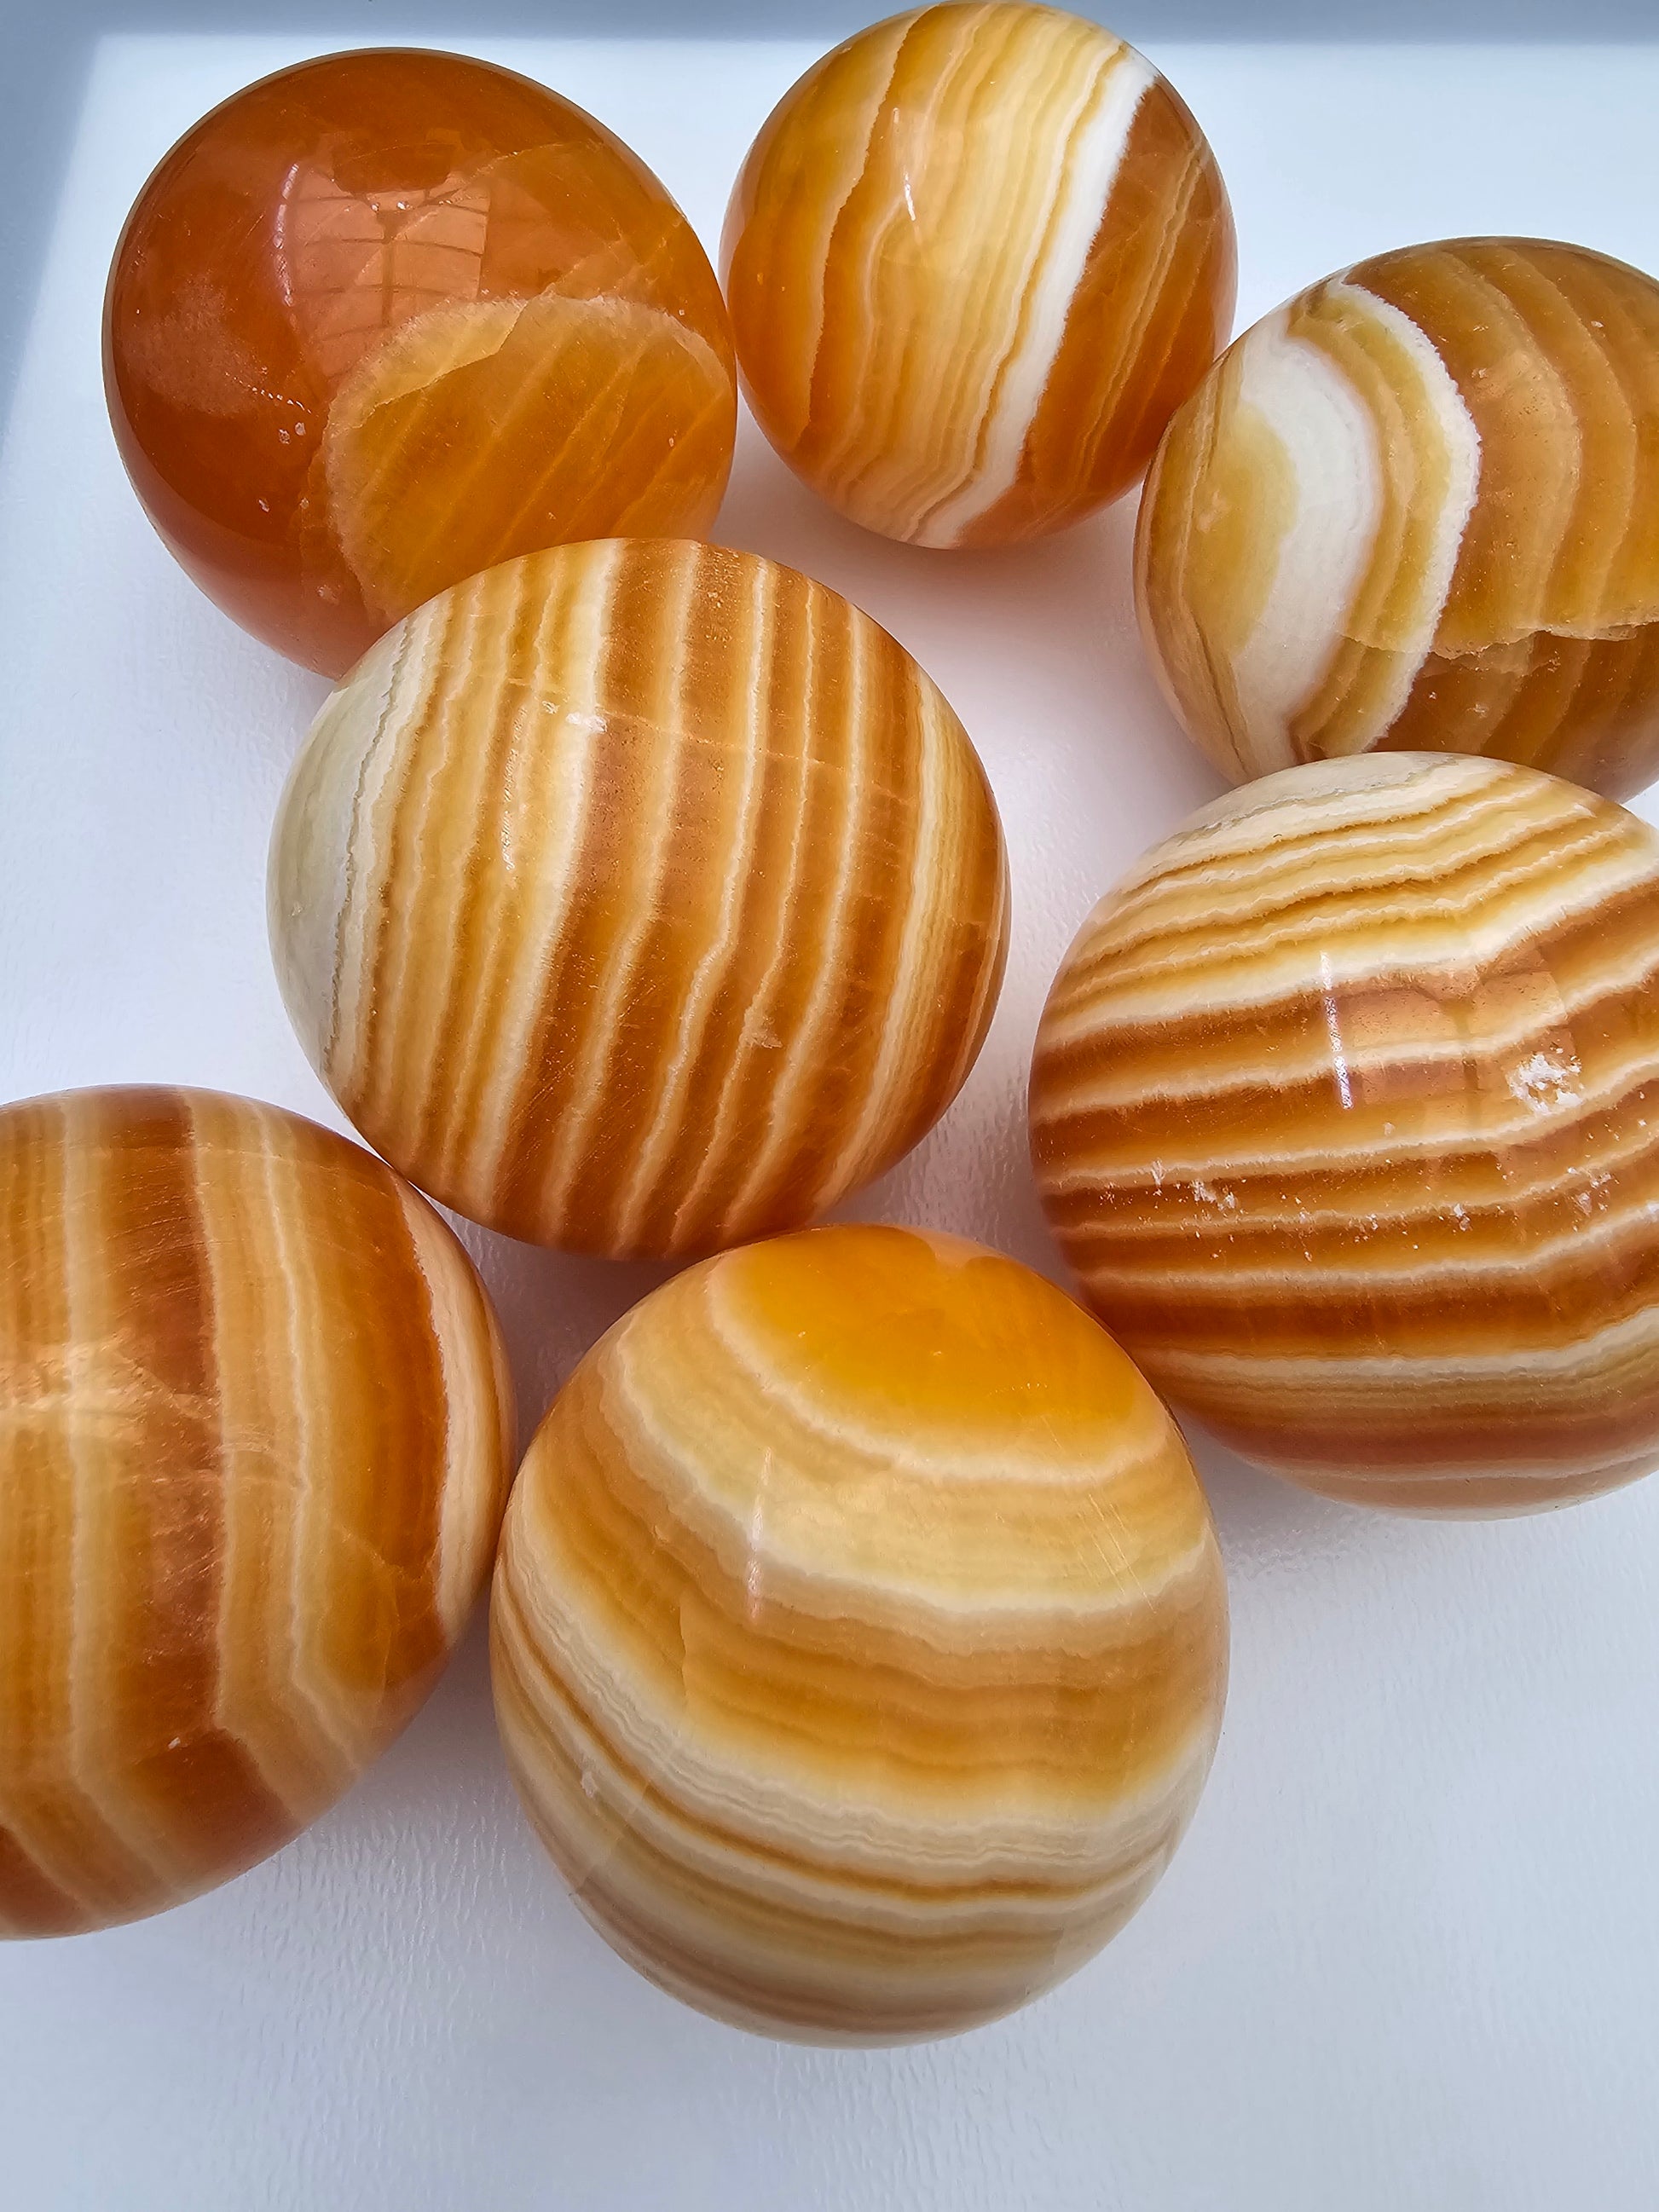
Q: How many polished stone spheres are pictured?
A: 7